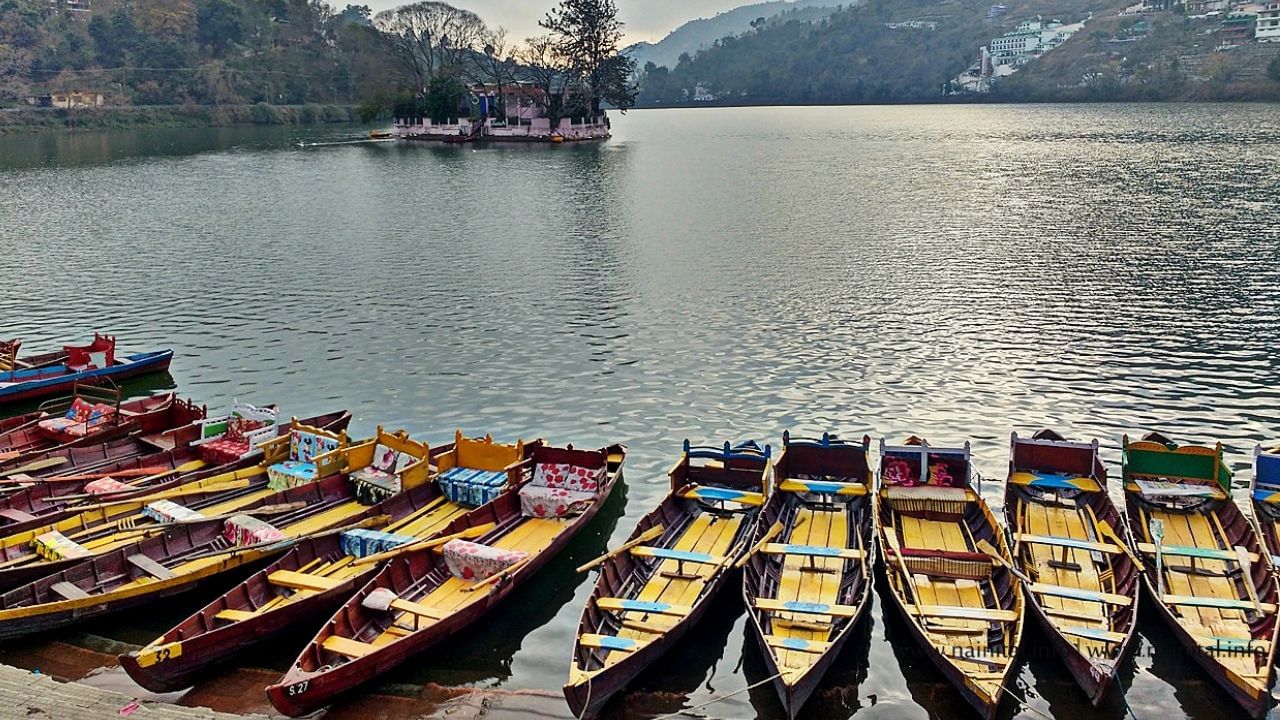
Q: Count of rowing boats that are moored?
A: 15